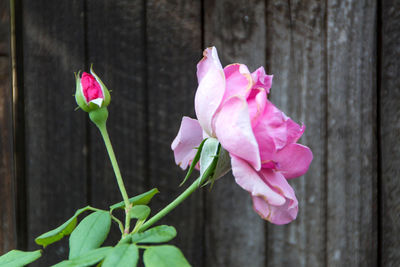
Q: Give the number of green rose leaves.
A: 9